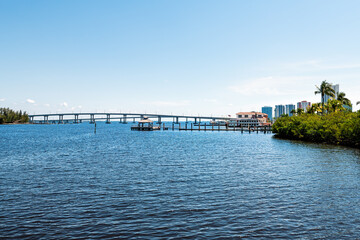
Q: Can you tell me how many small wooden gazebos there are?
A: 1